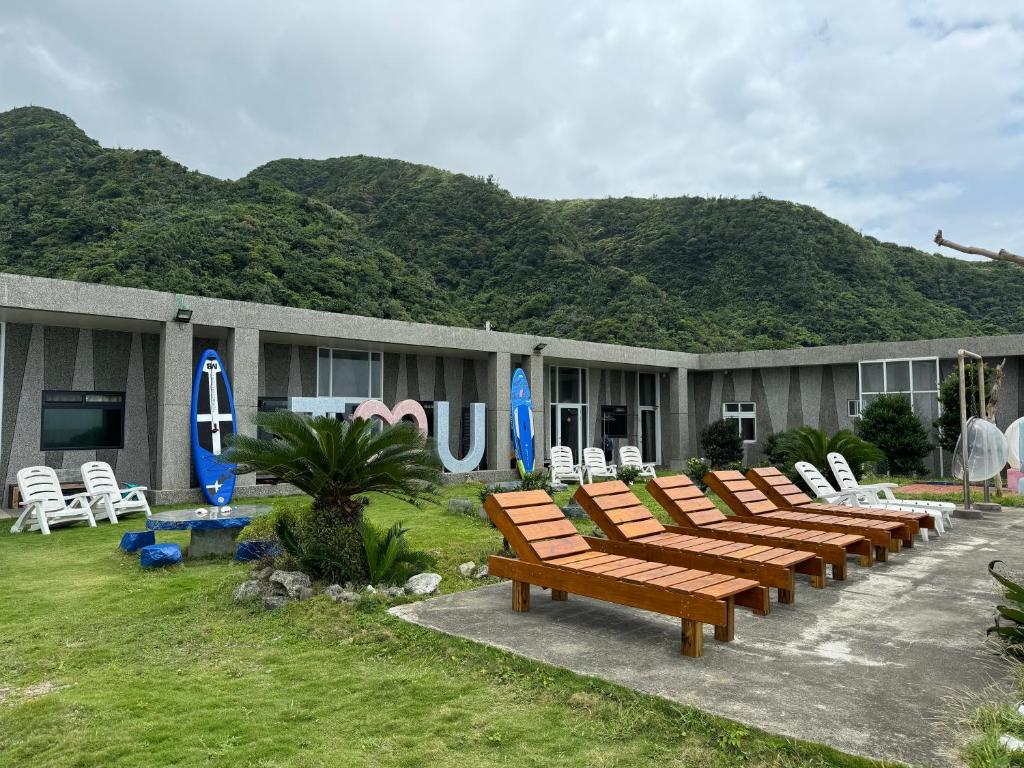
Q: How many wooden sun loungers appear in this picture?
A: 5